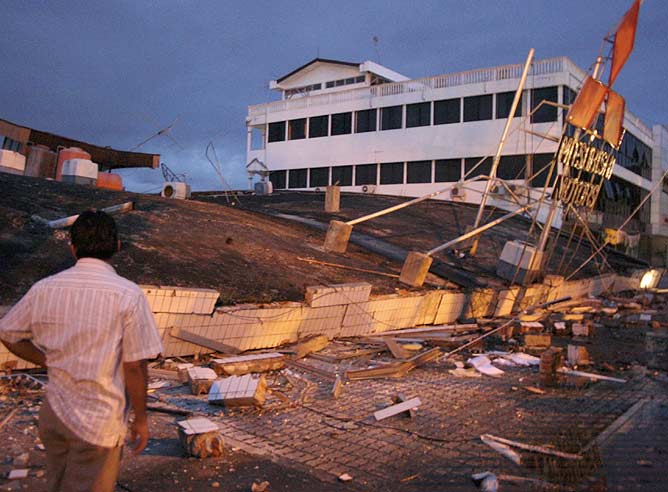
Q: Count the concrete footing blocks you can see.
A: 3